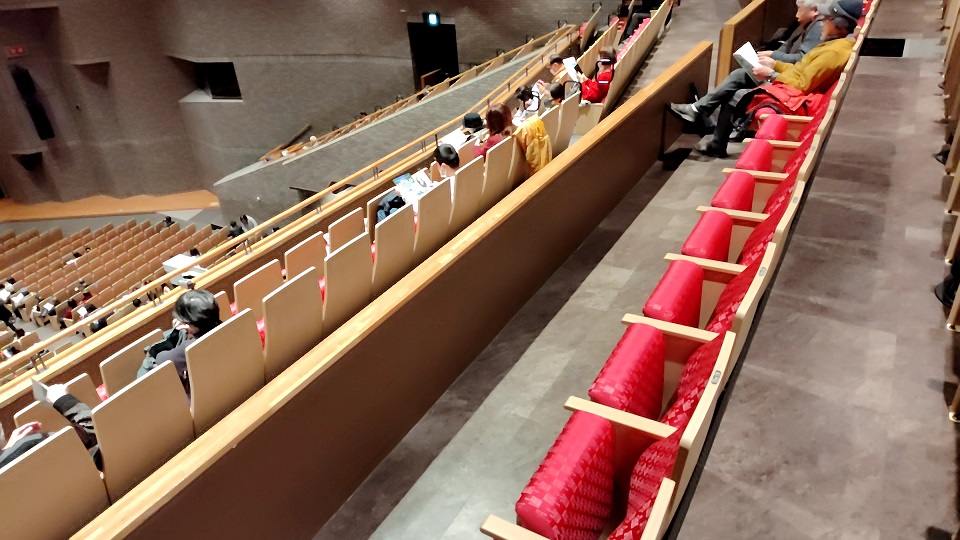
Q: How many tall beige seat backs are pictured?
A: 12